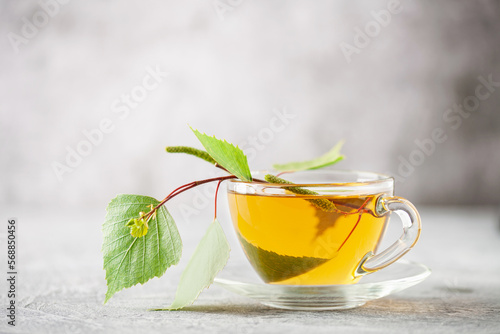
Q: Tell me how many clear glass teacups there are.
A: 1